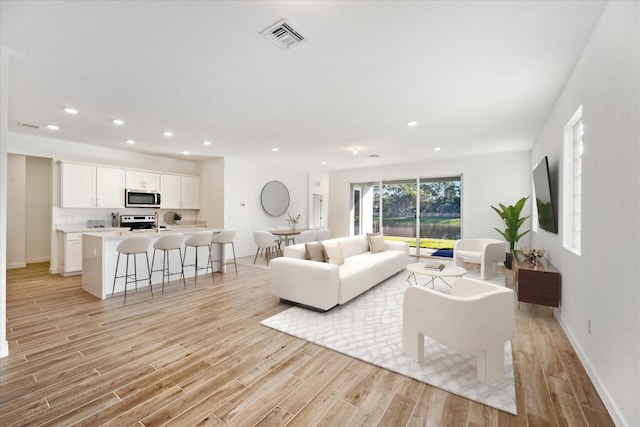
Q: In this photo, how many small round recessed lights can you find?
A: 11